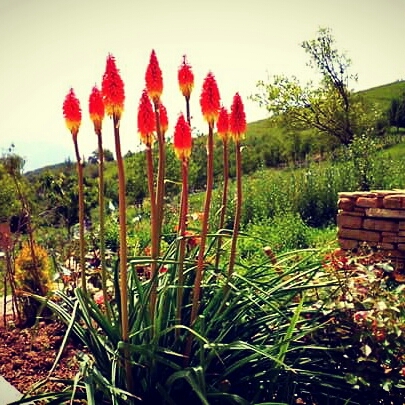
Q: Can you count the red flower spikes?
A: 11